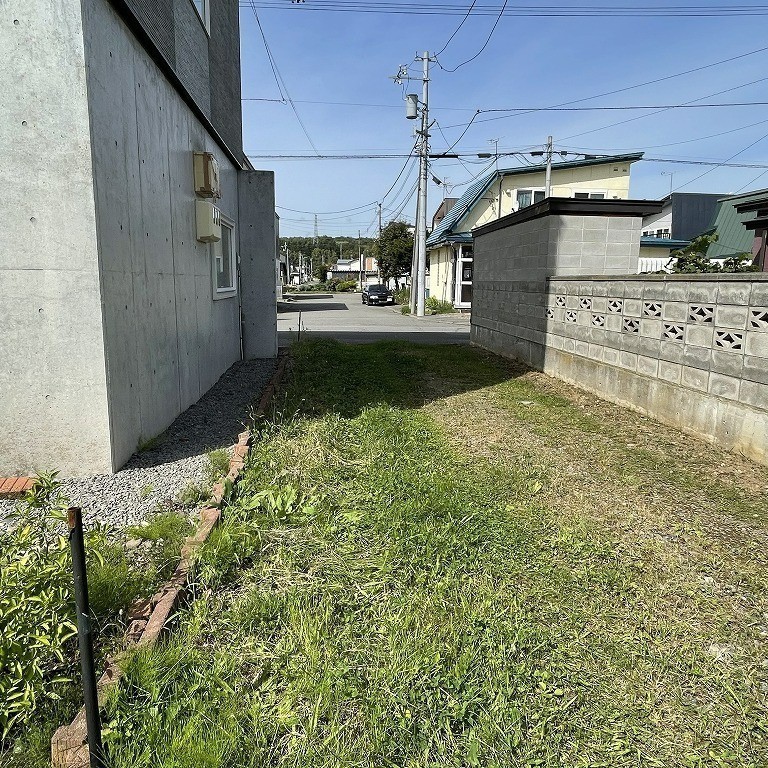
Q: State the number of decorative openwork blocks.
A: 12